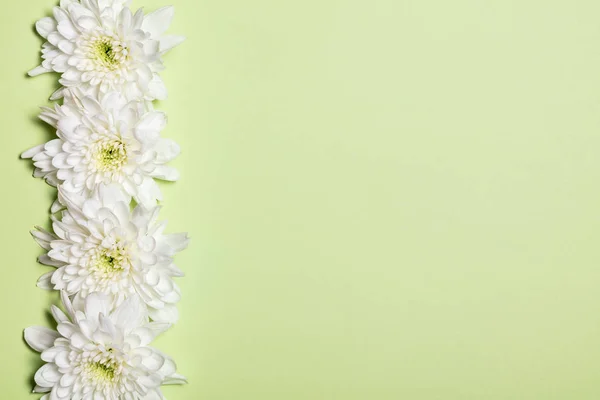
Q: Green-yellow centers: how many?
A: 4